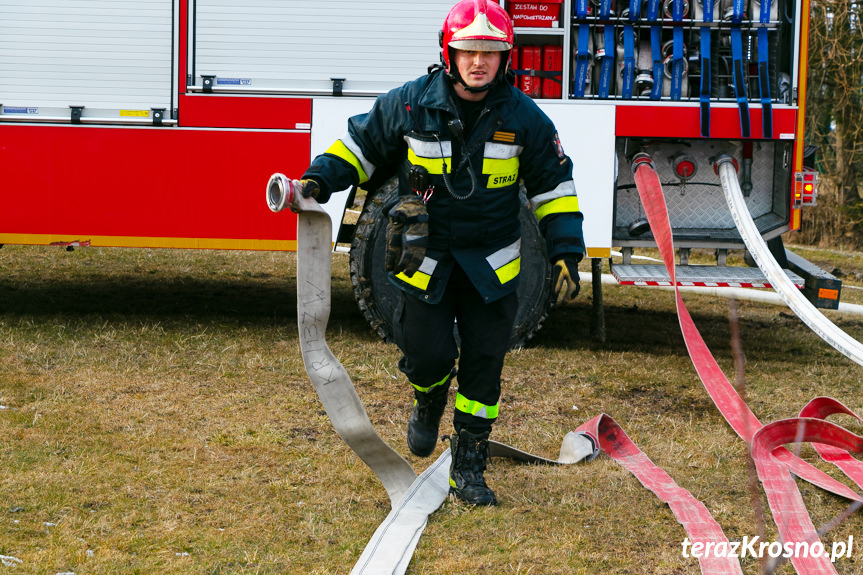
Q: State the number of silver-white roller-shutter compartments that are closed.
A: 2